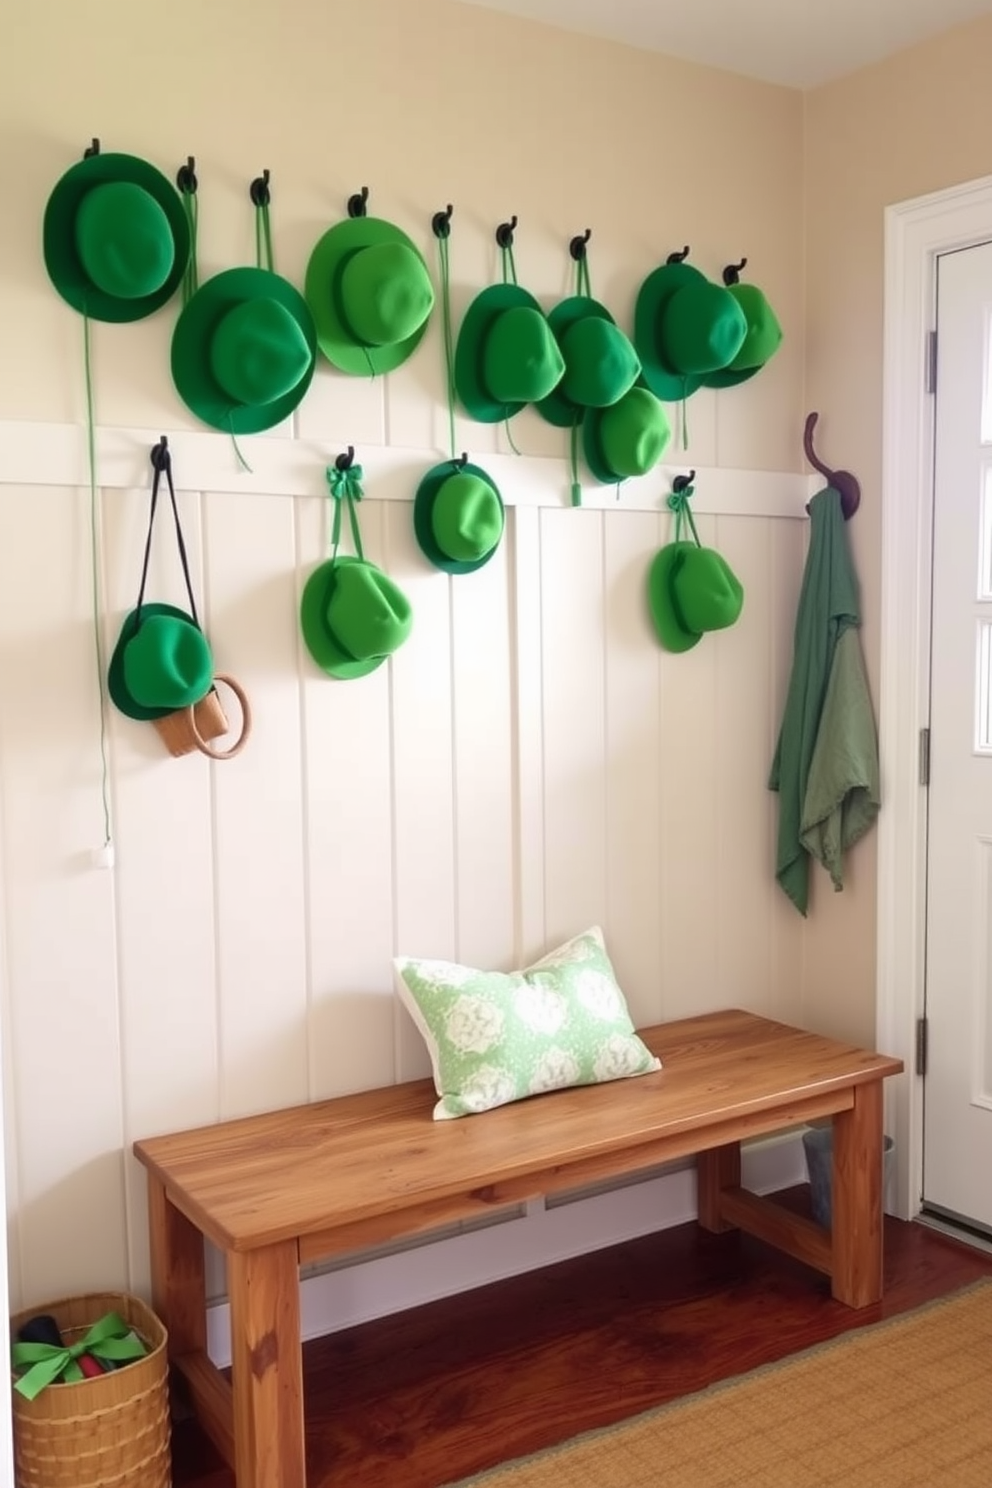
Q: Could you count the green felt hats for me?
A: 12